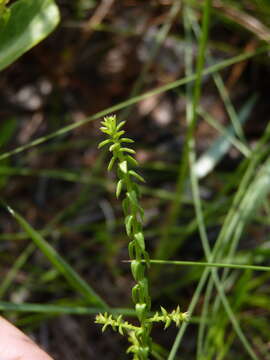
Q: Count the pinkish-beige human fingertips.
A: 1